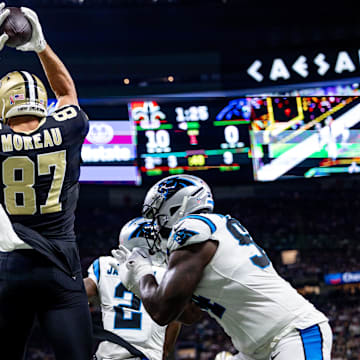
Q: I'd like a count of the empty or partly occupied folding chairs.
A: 0